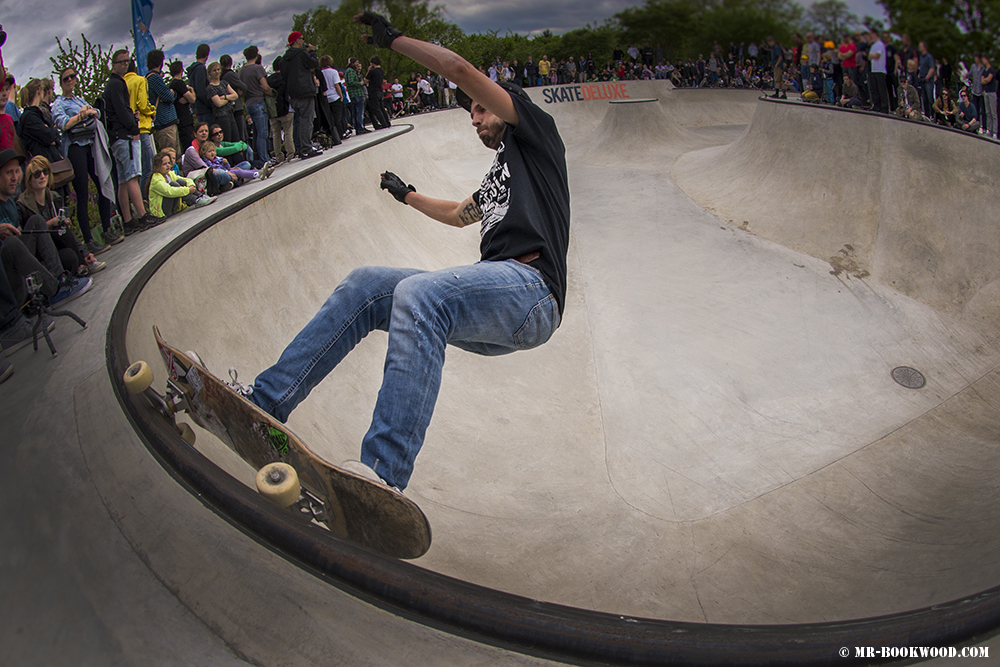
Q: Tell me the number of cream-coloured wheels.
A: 3